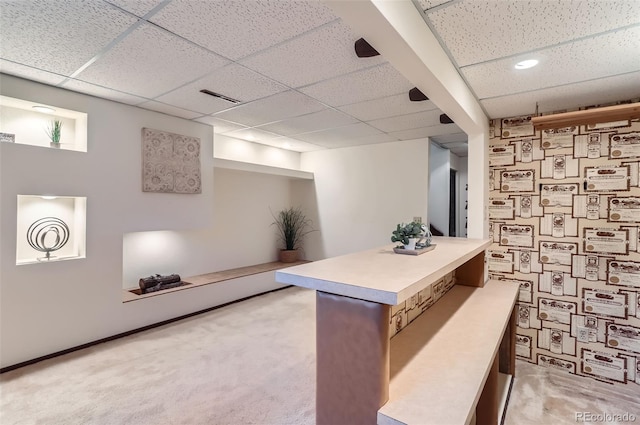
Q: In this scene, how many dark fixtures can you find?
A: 3